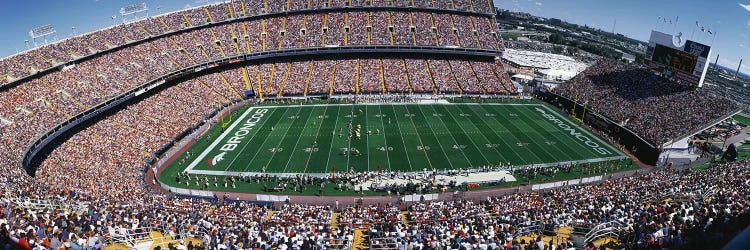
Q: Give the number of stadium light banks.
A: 2